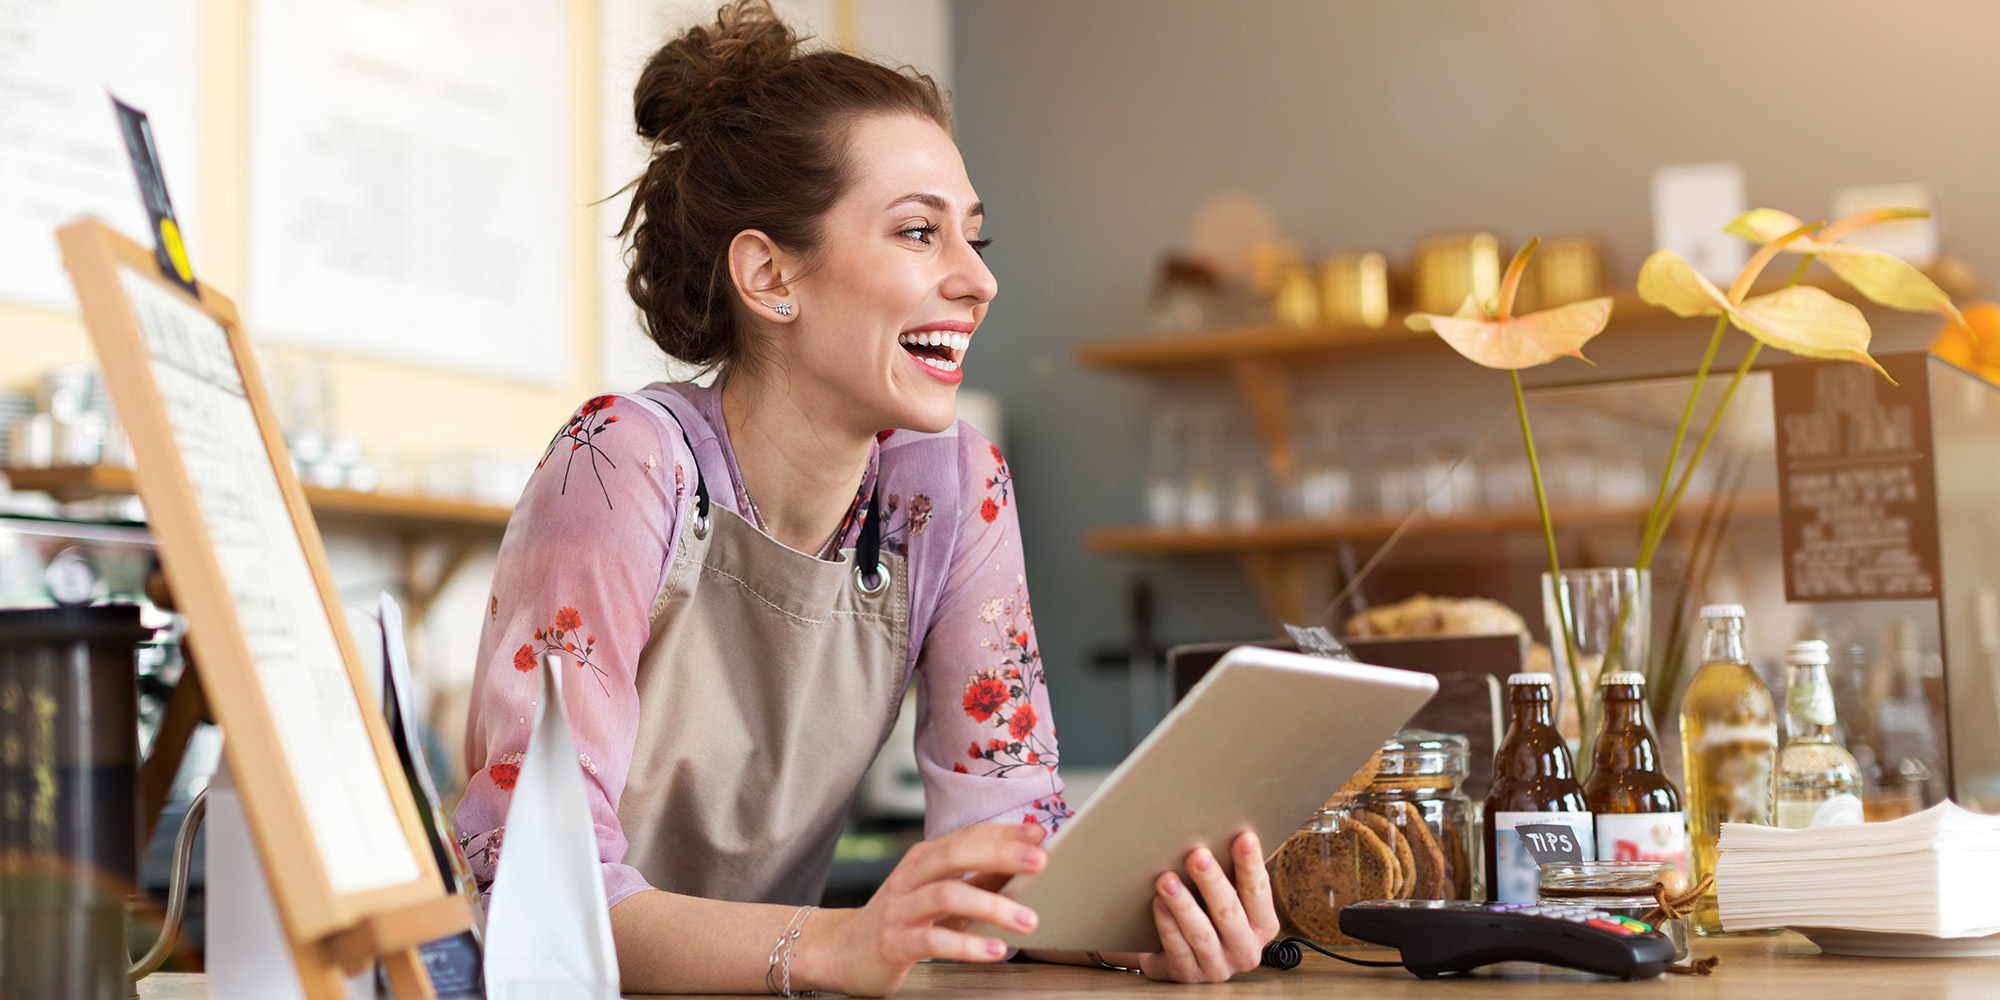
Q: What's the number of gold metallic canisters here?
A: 4